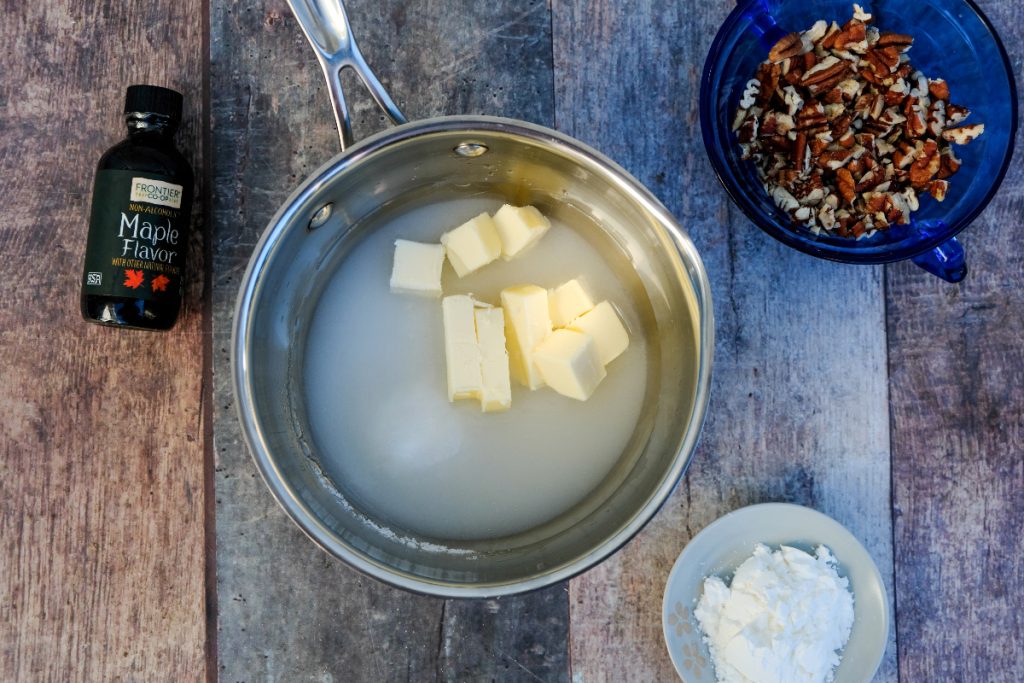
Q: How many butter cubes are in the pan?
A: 9